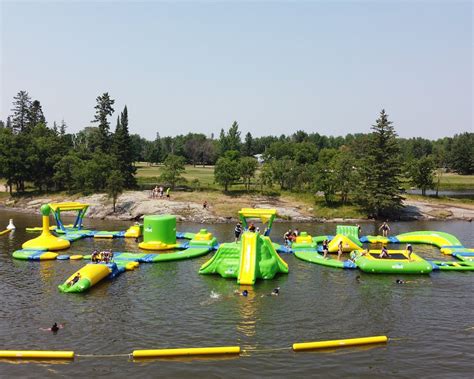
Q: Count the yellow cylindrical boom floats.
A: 3